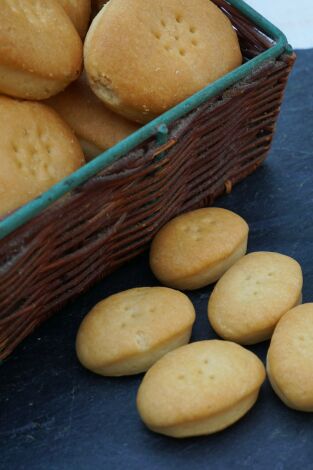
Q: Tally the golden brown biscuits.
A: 10